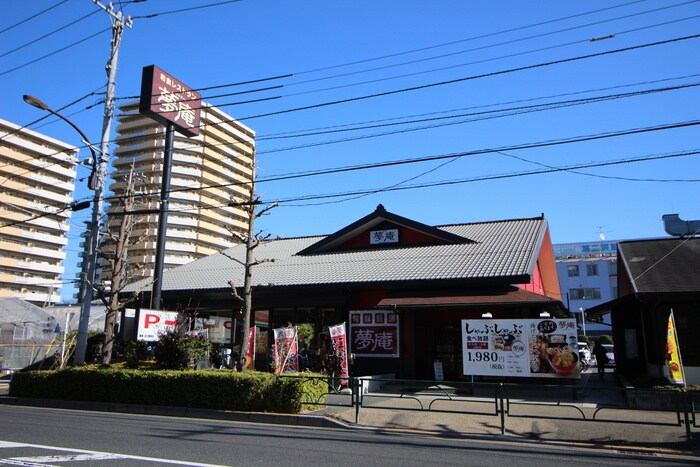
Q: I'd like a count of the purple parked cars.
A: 0